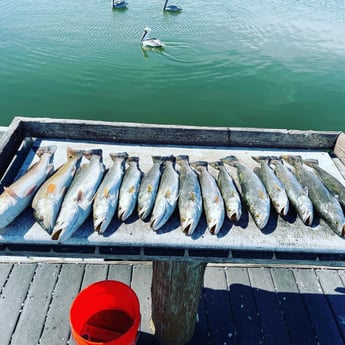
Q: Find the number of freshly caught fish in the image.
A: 15